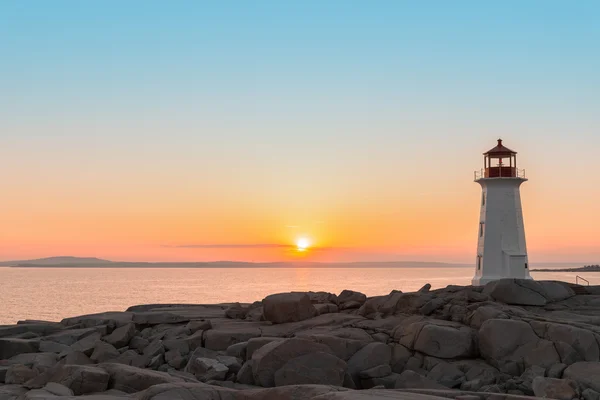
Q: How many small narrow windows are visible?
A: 3